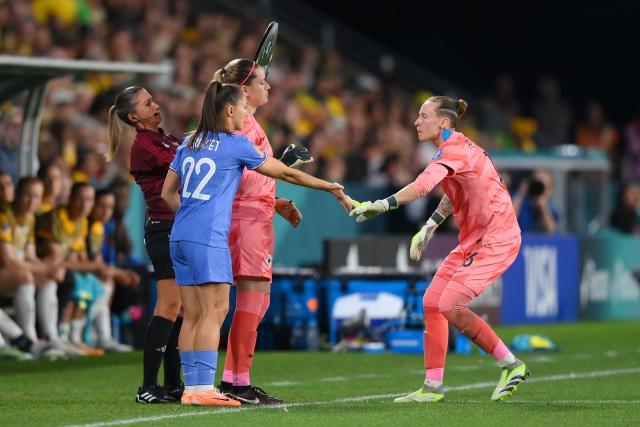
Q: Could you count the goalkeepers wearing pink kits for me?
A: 2